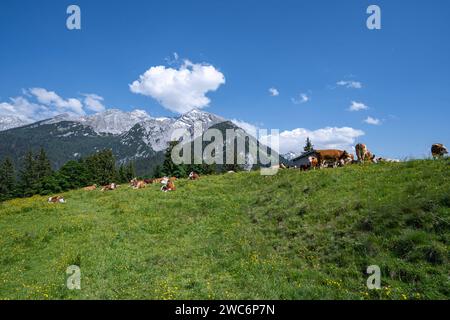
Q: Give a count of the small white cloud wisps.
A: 5